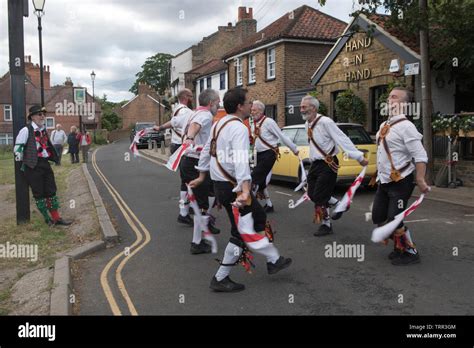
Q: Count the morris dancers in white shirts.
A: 6